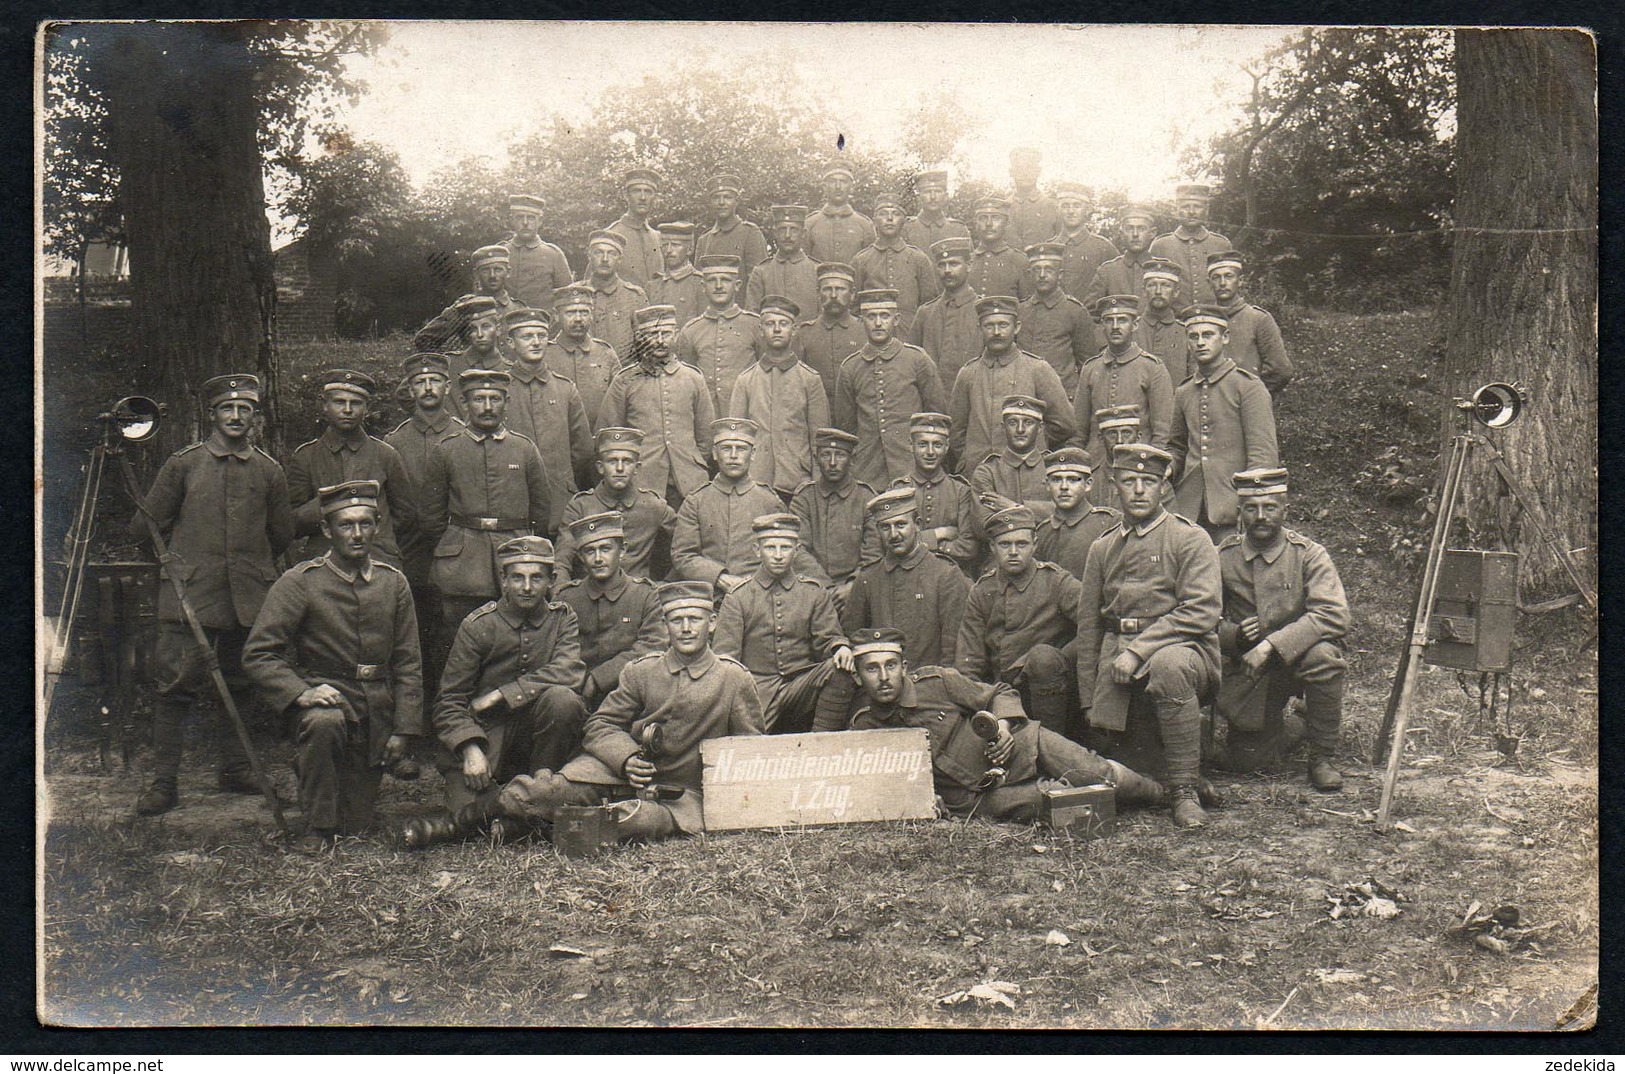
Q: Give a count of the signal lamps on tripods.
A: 2